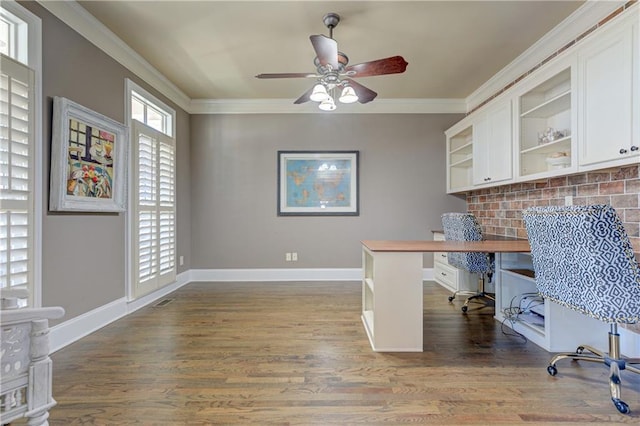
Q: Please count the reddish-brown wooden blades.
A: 5